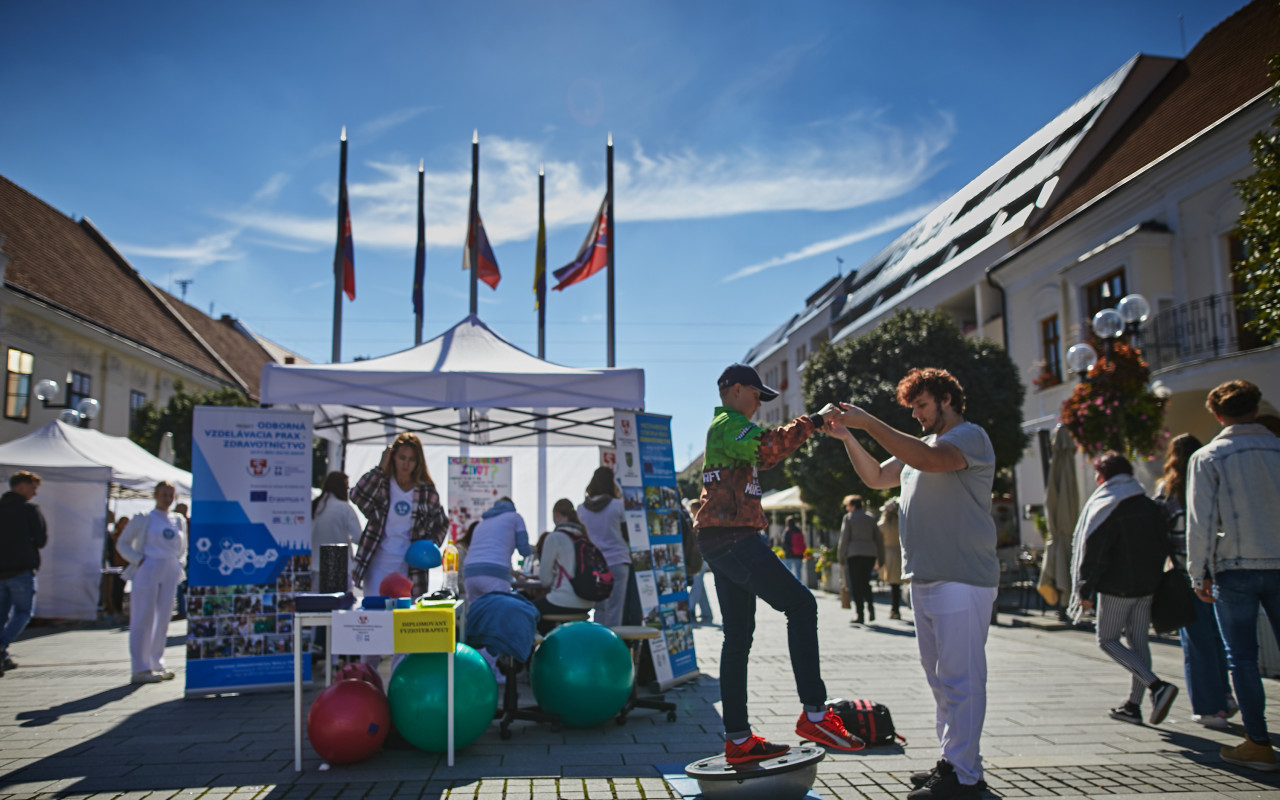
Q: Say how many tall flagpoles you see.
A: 5